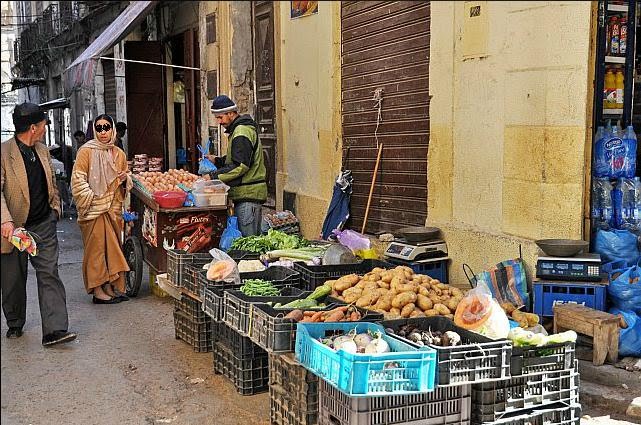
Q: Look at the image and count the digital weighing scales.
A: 2